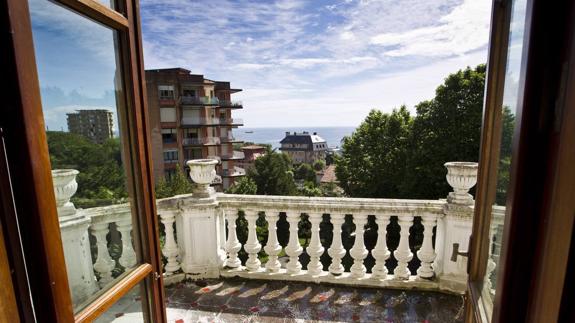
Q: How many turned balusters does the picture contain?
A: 13